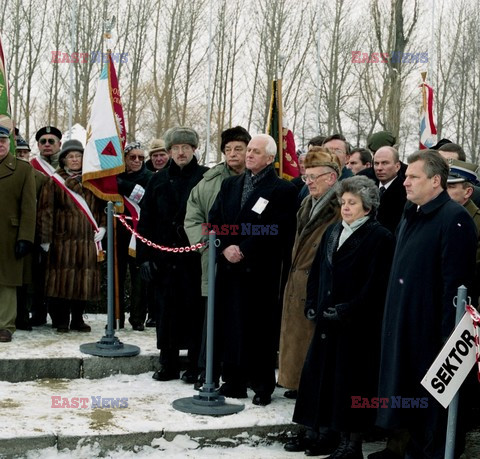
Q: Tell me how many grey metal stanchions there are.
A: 3